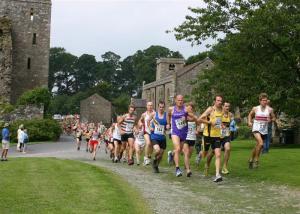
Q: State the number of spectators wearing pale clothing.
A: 2